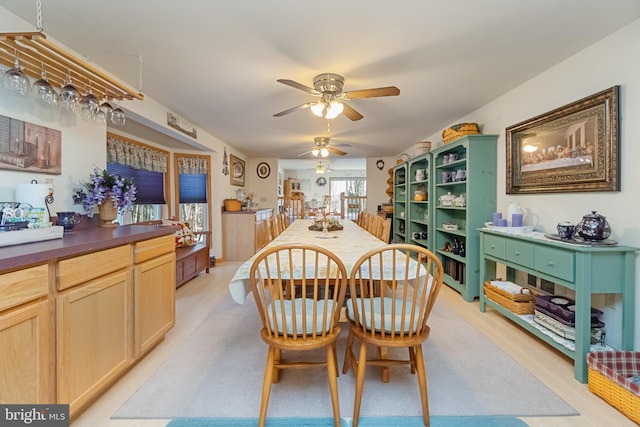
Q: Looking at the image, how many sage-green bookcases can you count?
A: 3